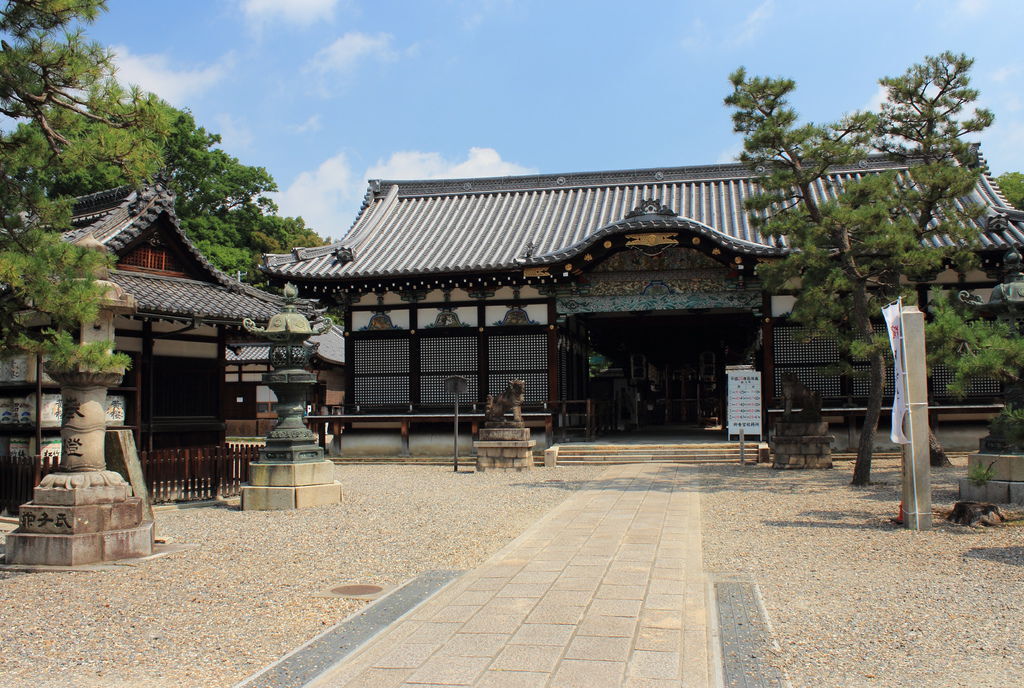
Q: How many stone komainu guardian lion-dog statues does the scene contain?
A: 2